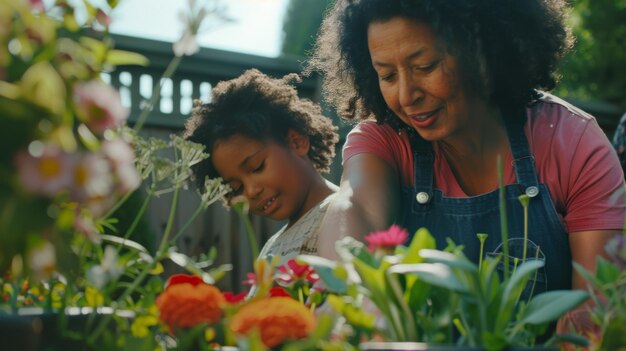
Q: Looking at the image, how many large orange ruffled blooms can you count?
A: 2